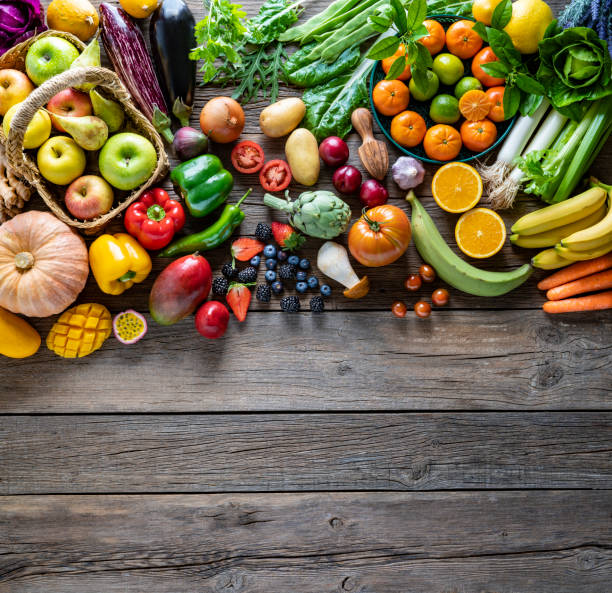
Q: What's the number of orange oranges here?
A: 12